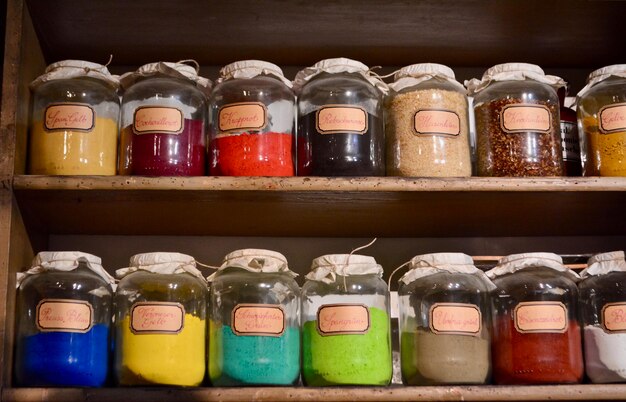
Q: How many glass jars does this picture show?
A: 14